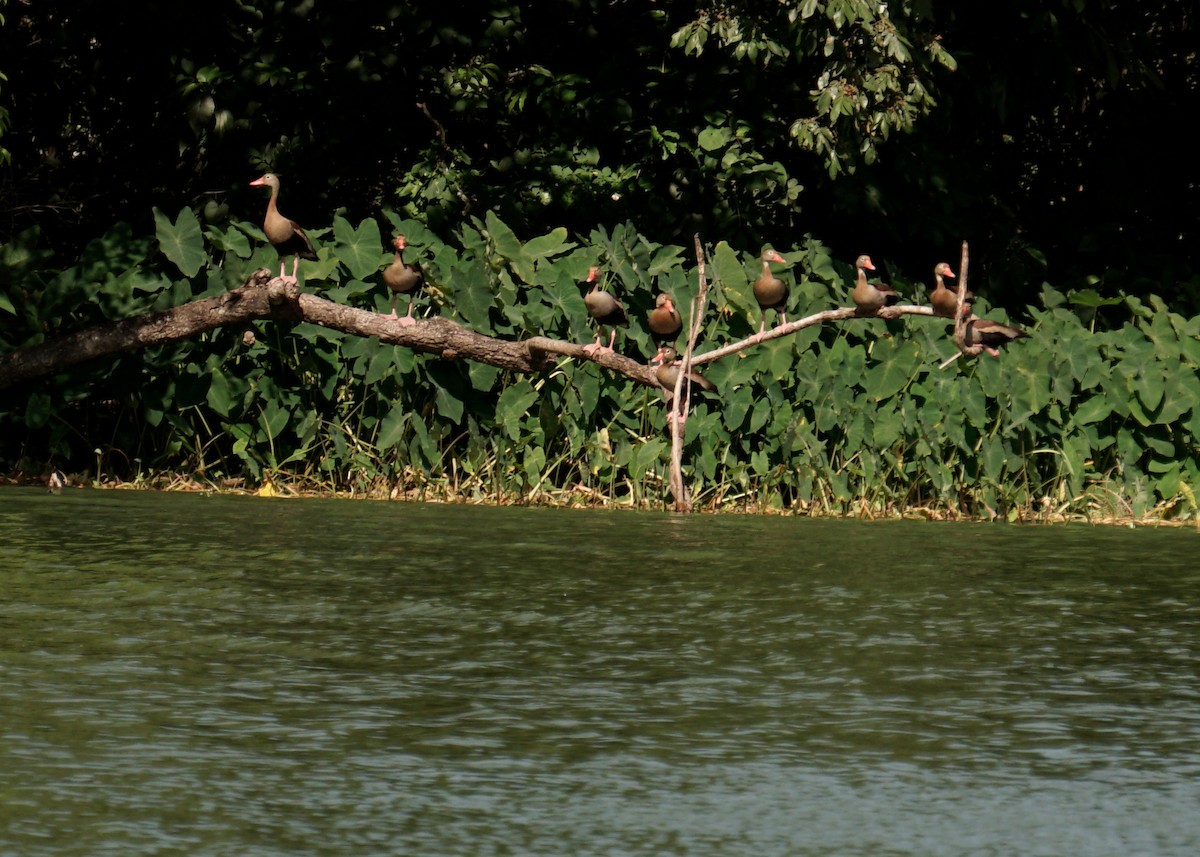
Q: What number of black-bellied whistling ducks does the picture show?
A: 9